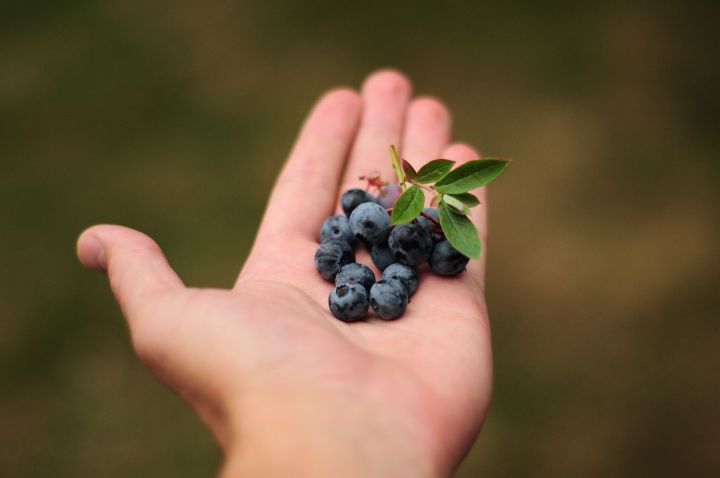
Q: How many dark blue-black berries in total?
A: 12